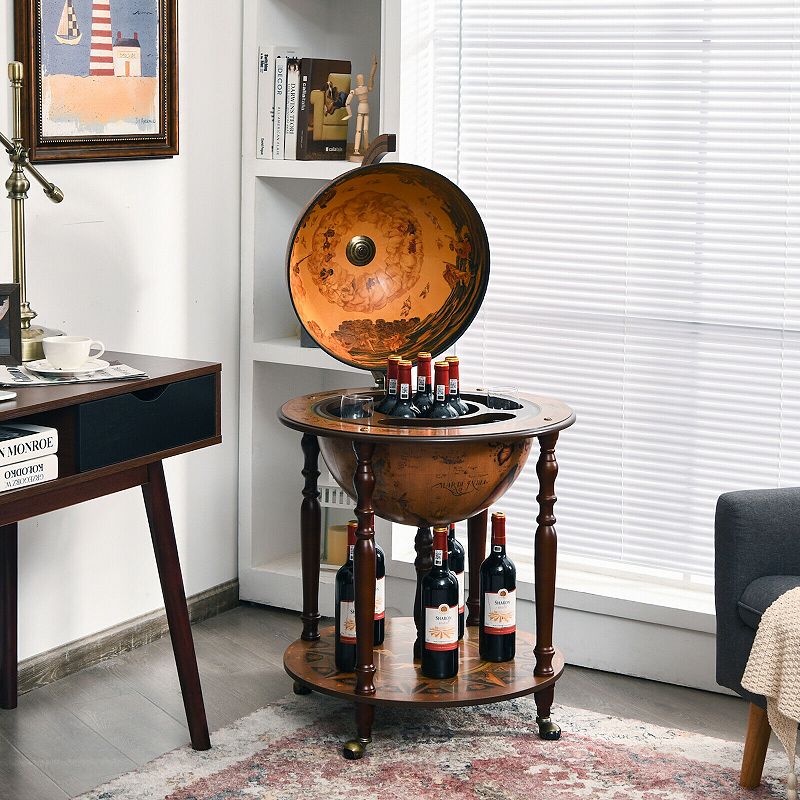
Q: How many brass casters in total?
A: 3